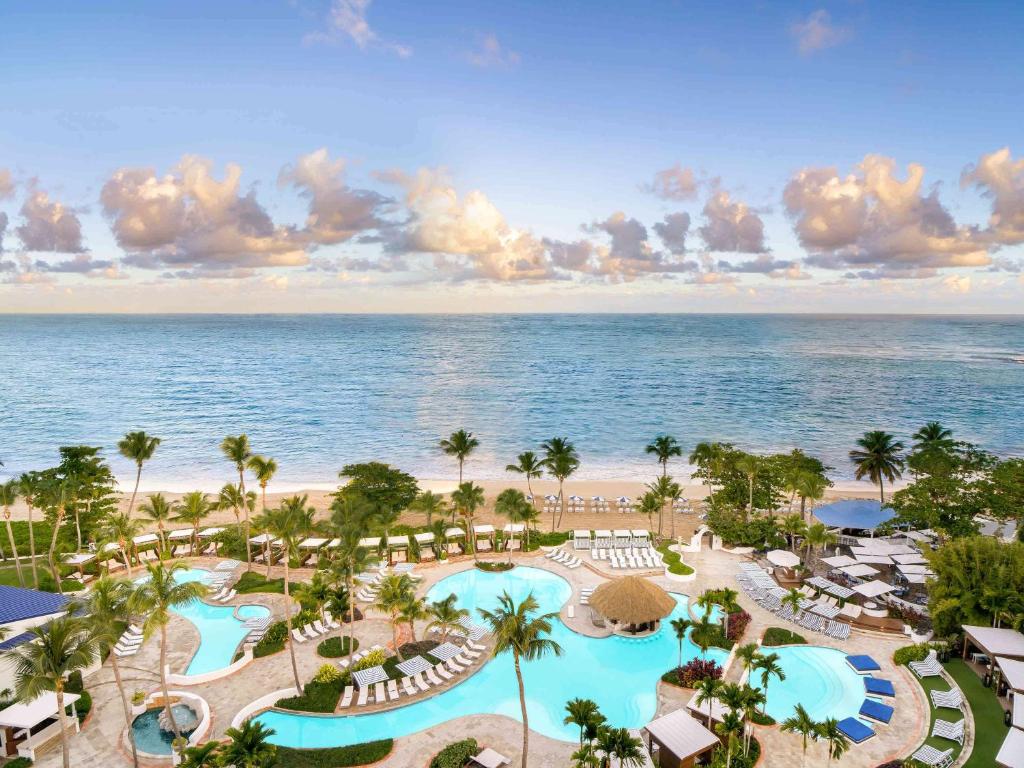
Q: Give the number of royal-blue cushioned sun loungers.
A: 4